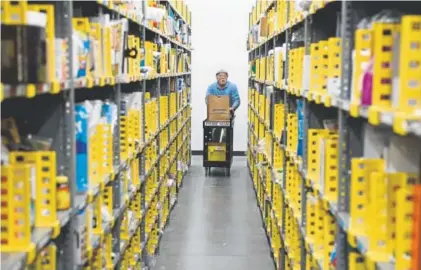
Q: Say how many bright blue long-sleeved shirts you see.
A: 1